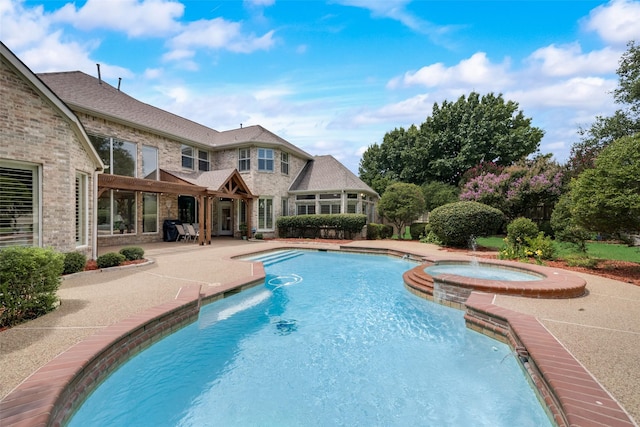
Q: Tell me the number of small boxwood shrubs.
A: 3